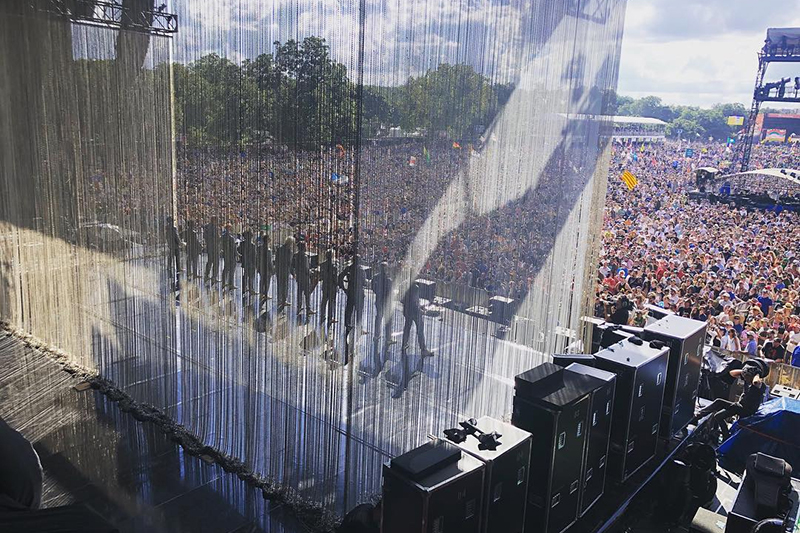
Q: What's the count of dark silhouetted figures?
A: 12